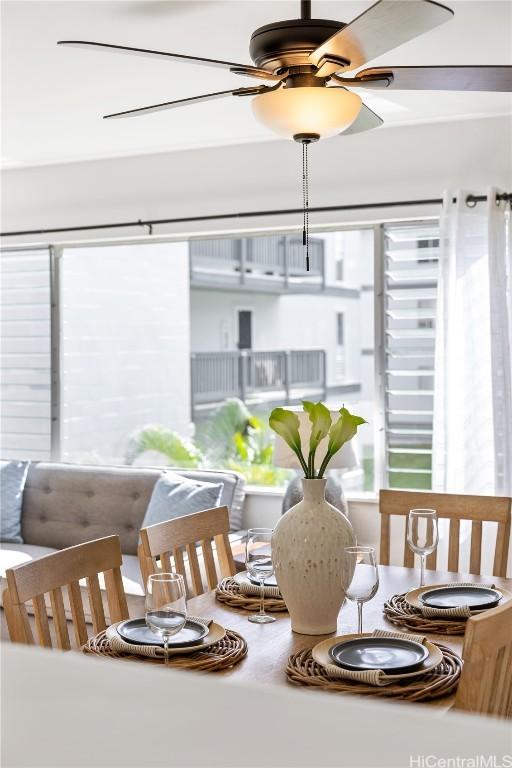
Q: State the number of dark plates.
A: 4